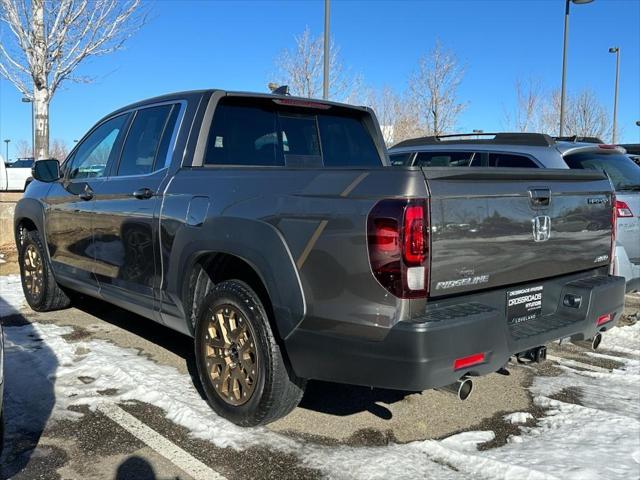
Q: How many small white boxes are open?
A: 0